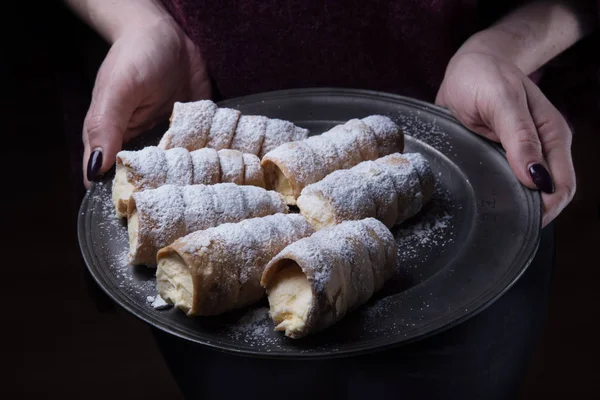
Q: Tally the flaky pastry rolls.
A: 7